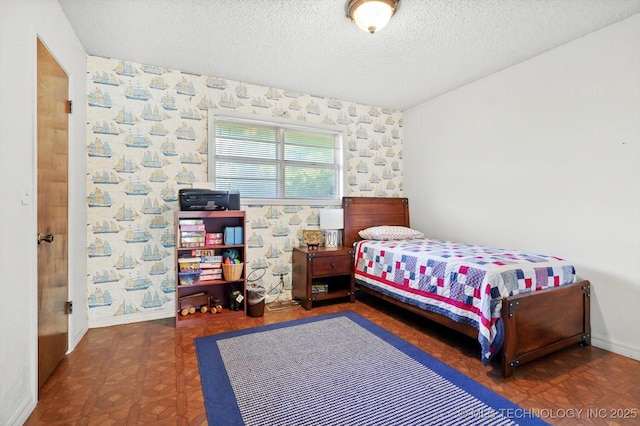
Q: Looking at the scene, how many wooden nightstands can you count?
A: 1